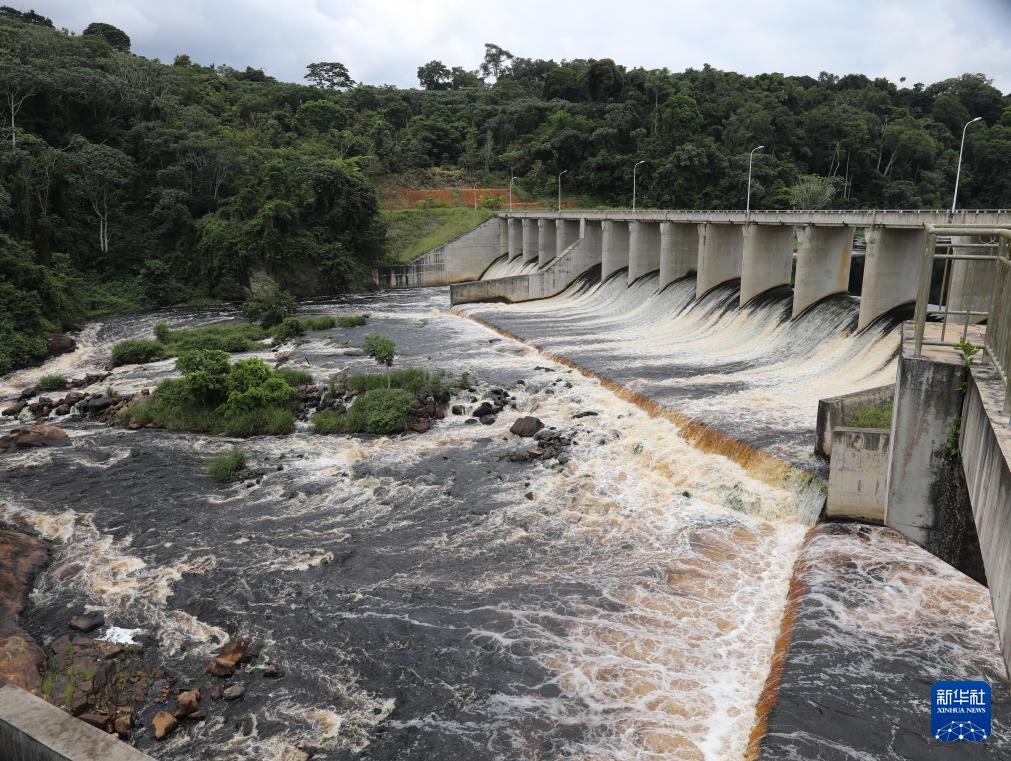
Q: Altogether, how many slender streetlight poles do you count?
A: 6